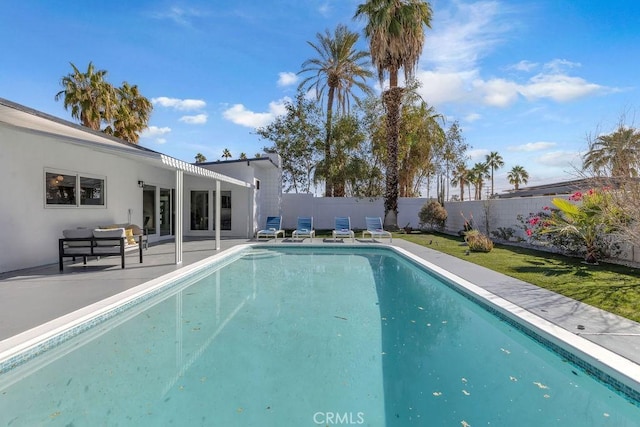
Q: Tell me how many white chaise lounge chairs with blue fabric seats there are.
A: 4